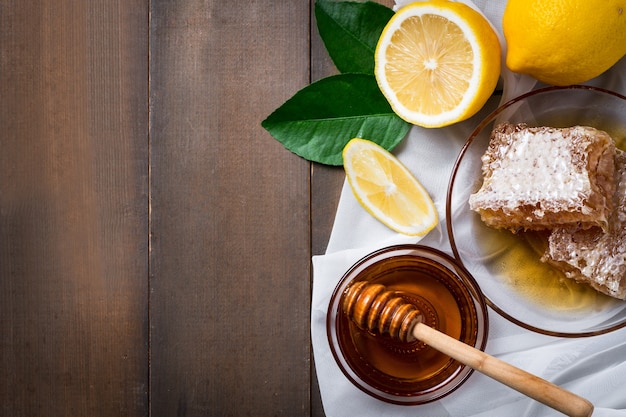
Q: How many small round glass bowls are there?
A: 1